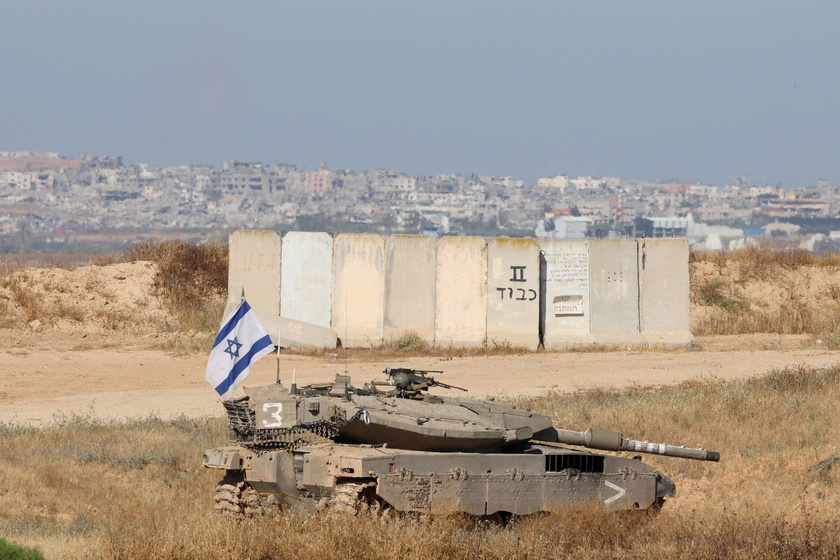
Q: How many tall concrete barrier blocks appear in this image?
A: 9